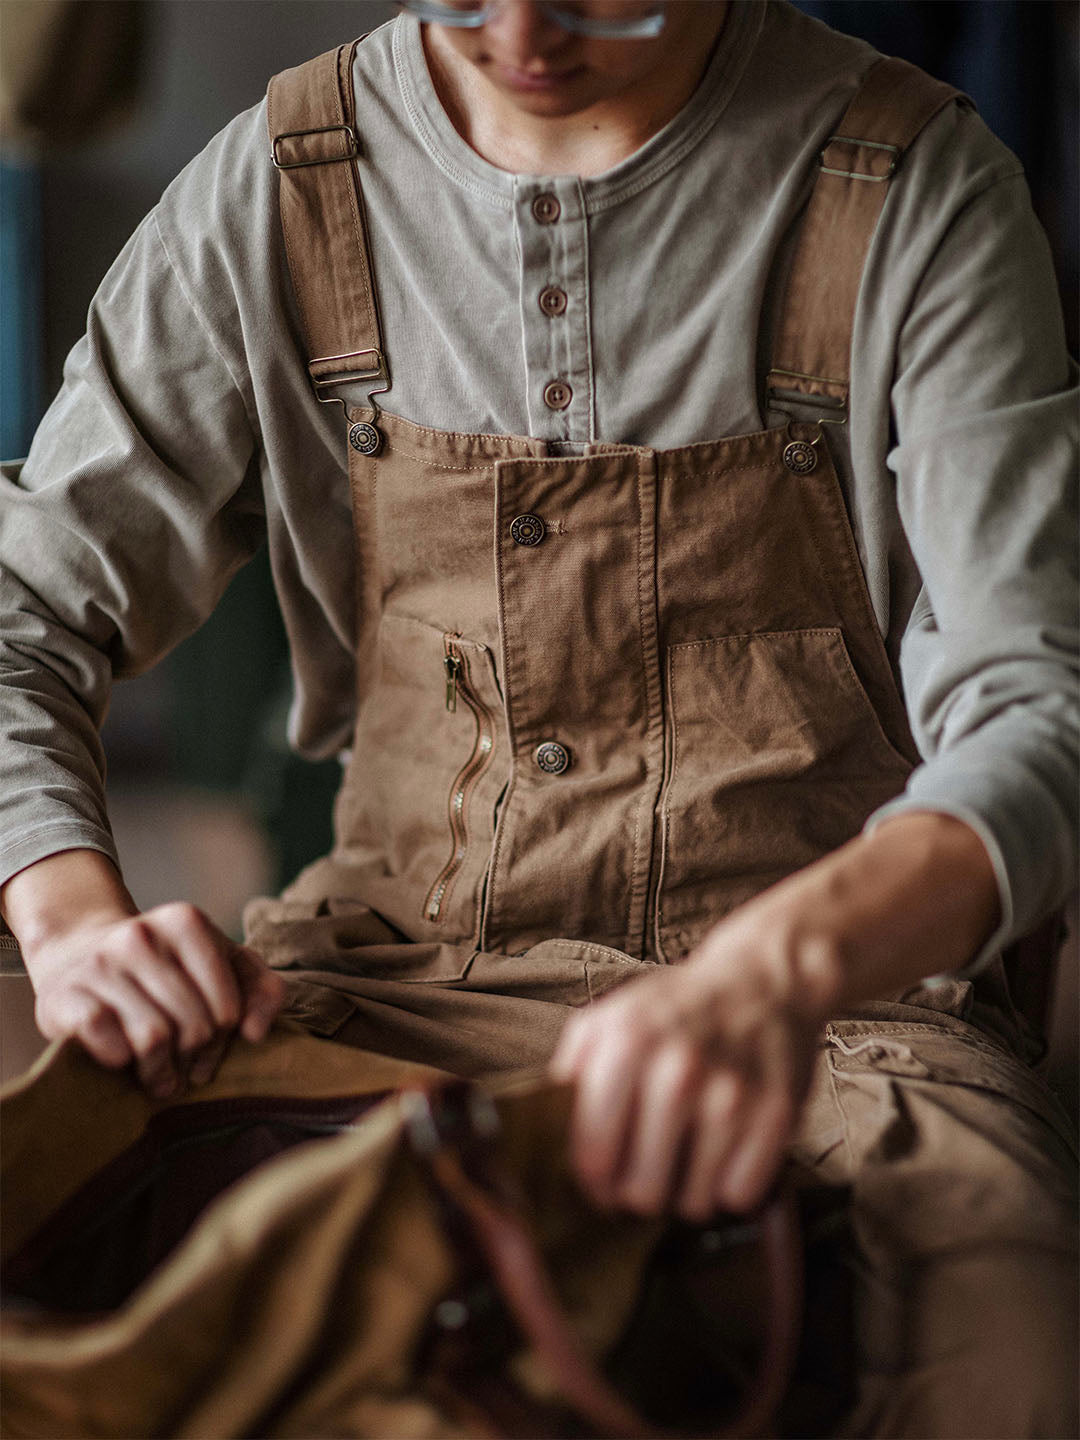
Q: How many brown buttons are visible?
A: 3